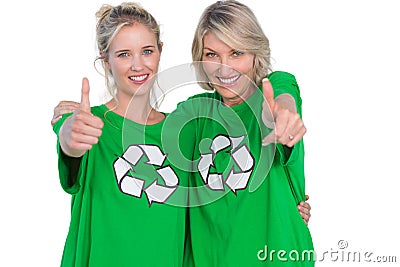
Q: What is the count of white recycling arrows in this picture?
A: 6